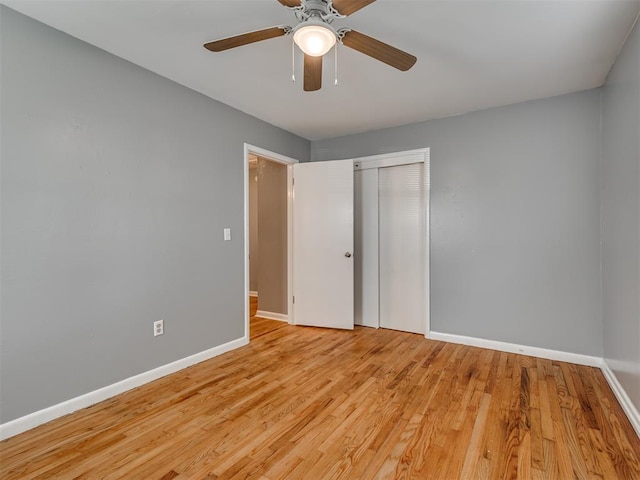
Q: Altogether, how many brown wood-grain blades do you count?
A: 5